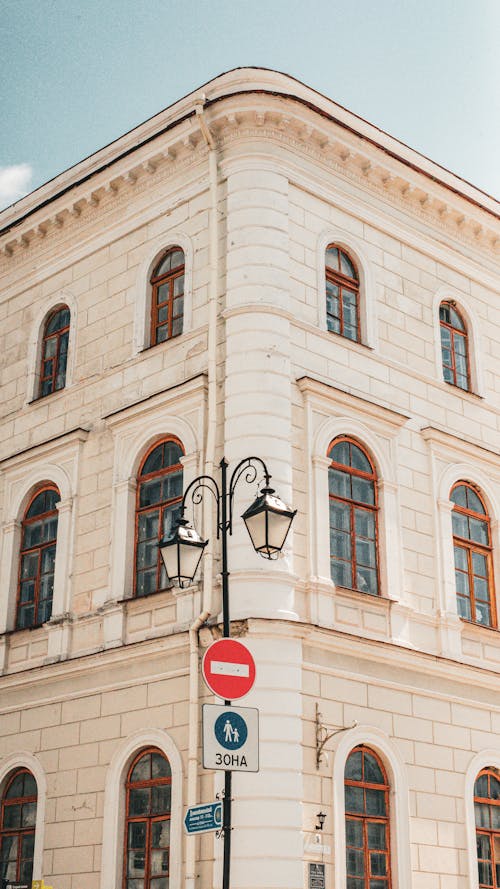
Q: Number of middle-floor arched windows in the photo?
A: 4